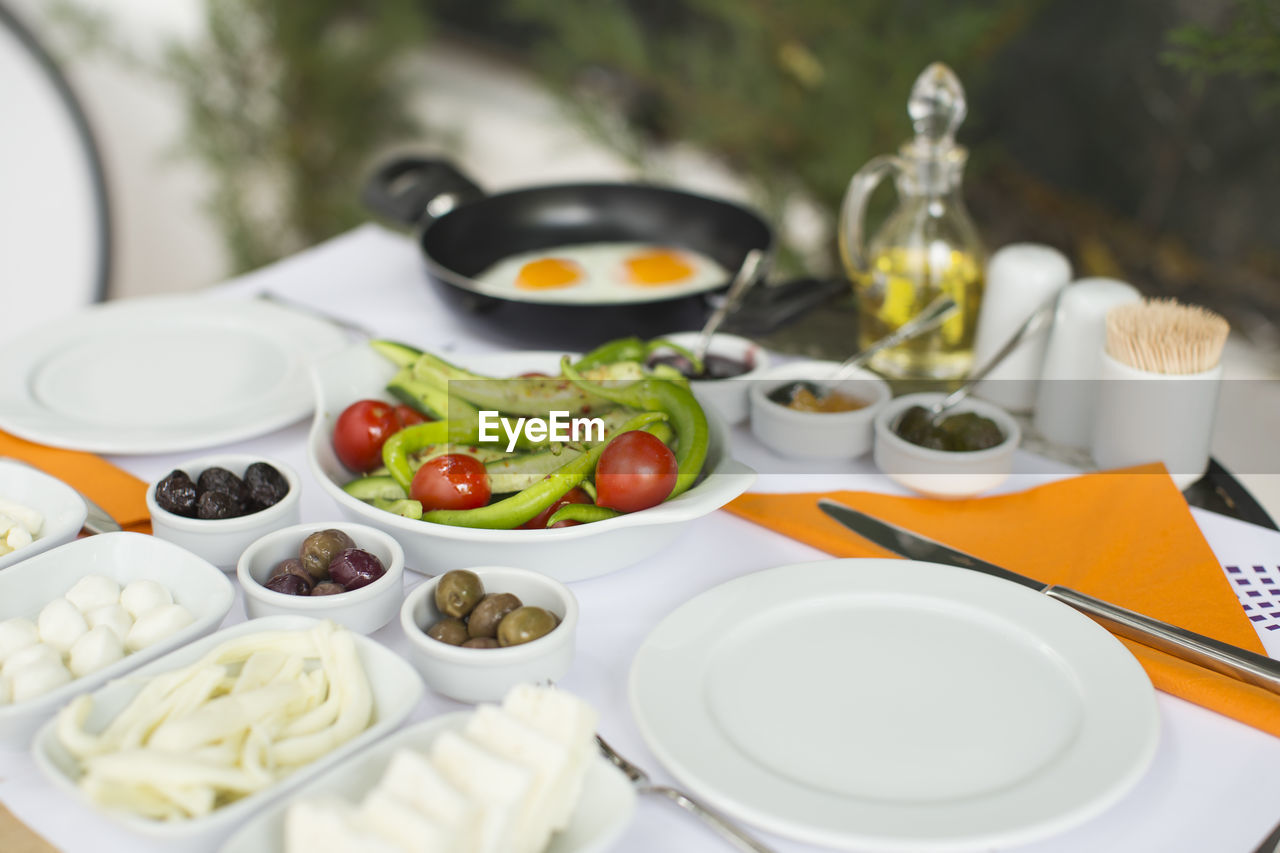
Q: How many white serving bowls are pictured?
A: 11